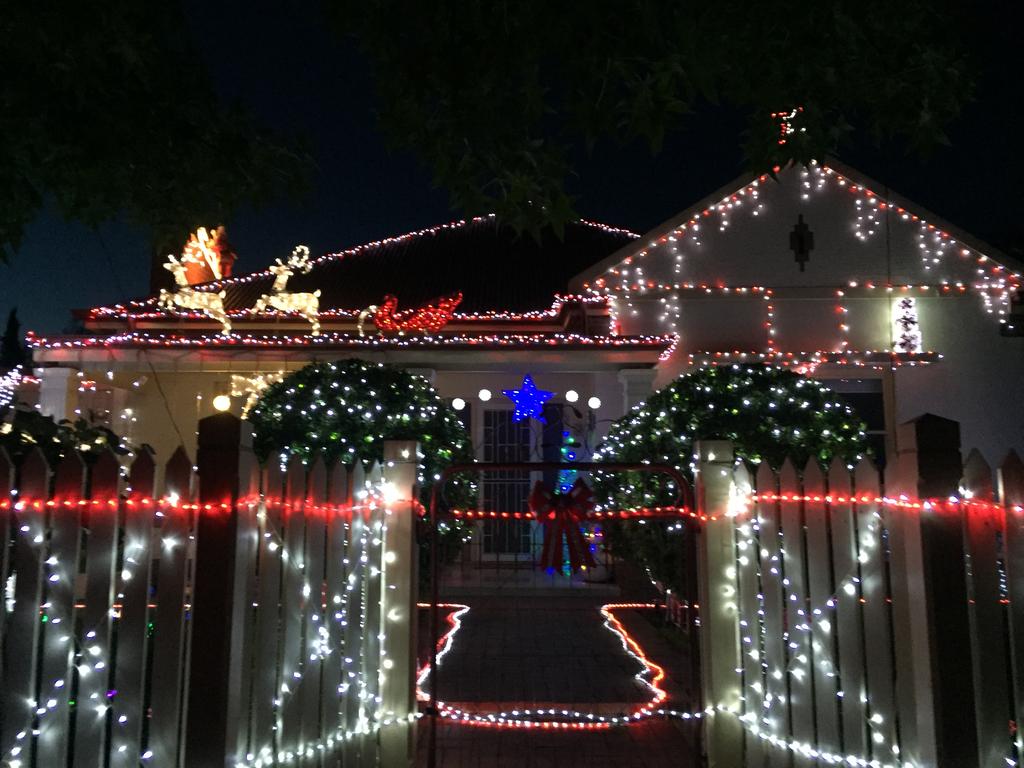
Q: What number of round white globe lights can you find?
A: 5